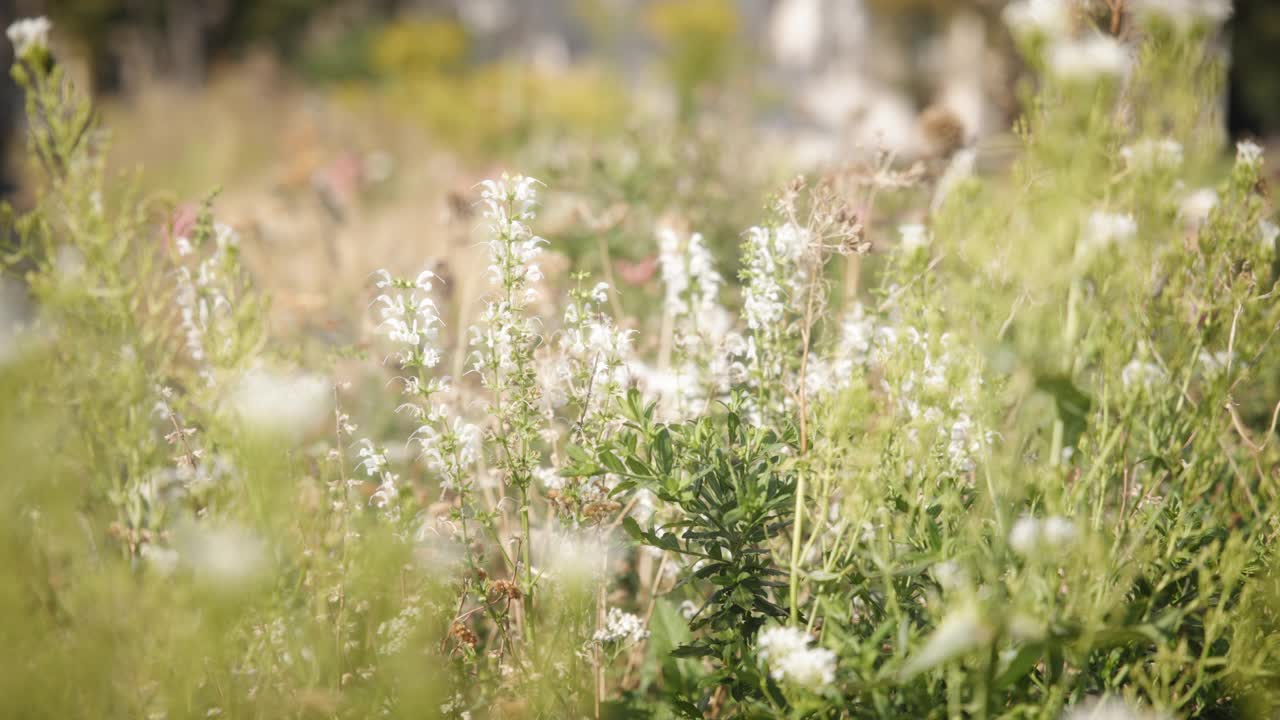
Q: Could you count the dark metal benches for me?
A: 0